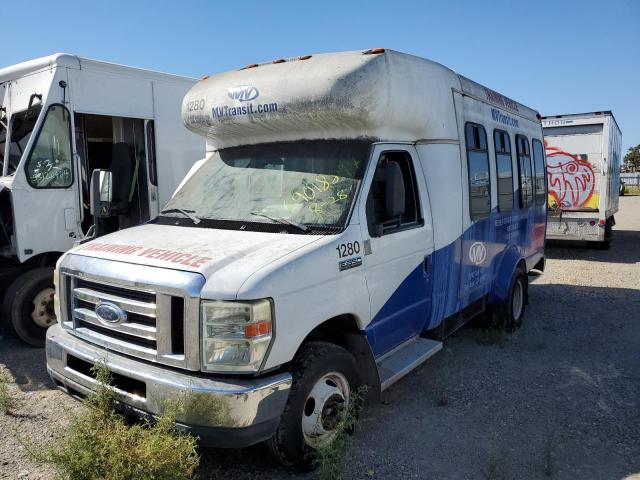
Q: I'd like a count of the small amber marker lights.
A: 5